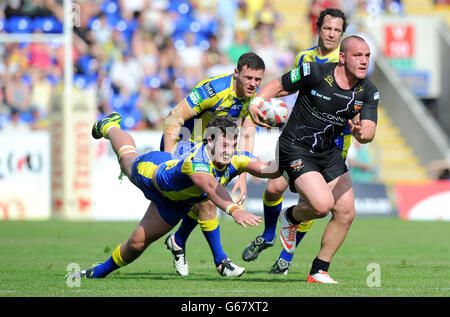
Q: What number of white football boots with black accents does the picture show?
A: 2